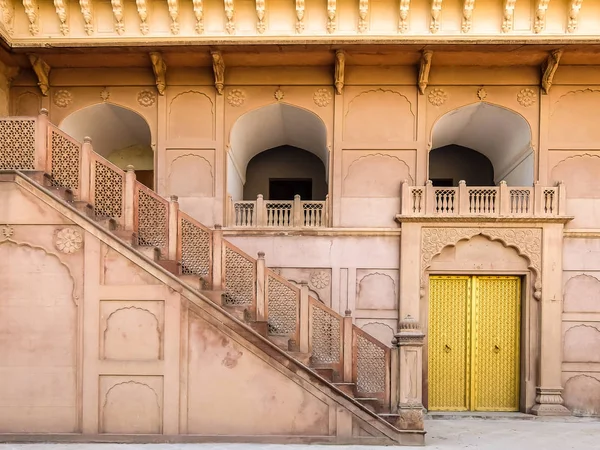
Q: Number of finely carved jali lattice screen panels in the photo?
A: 9